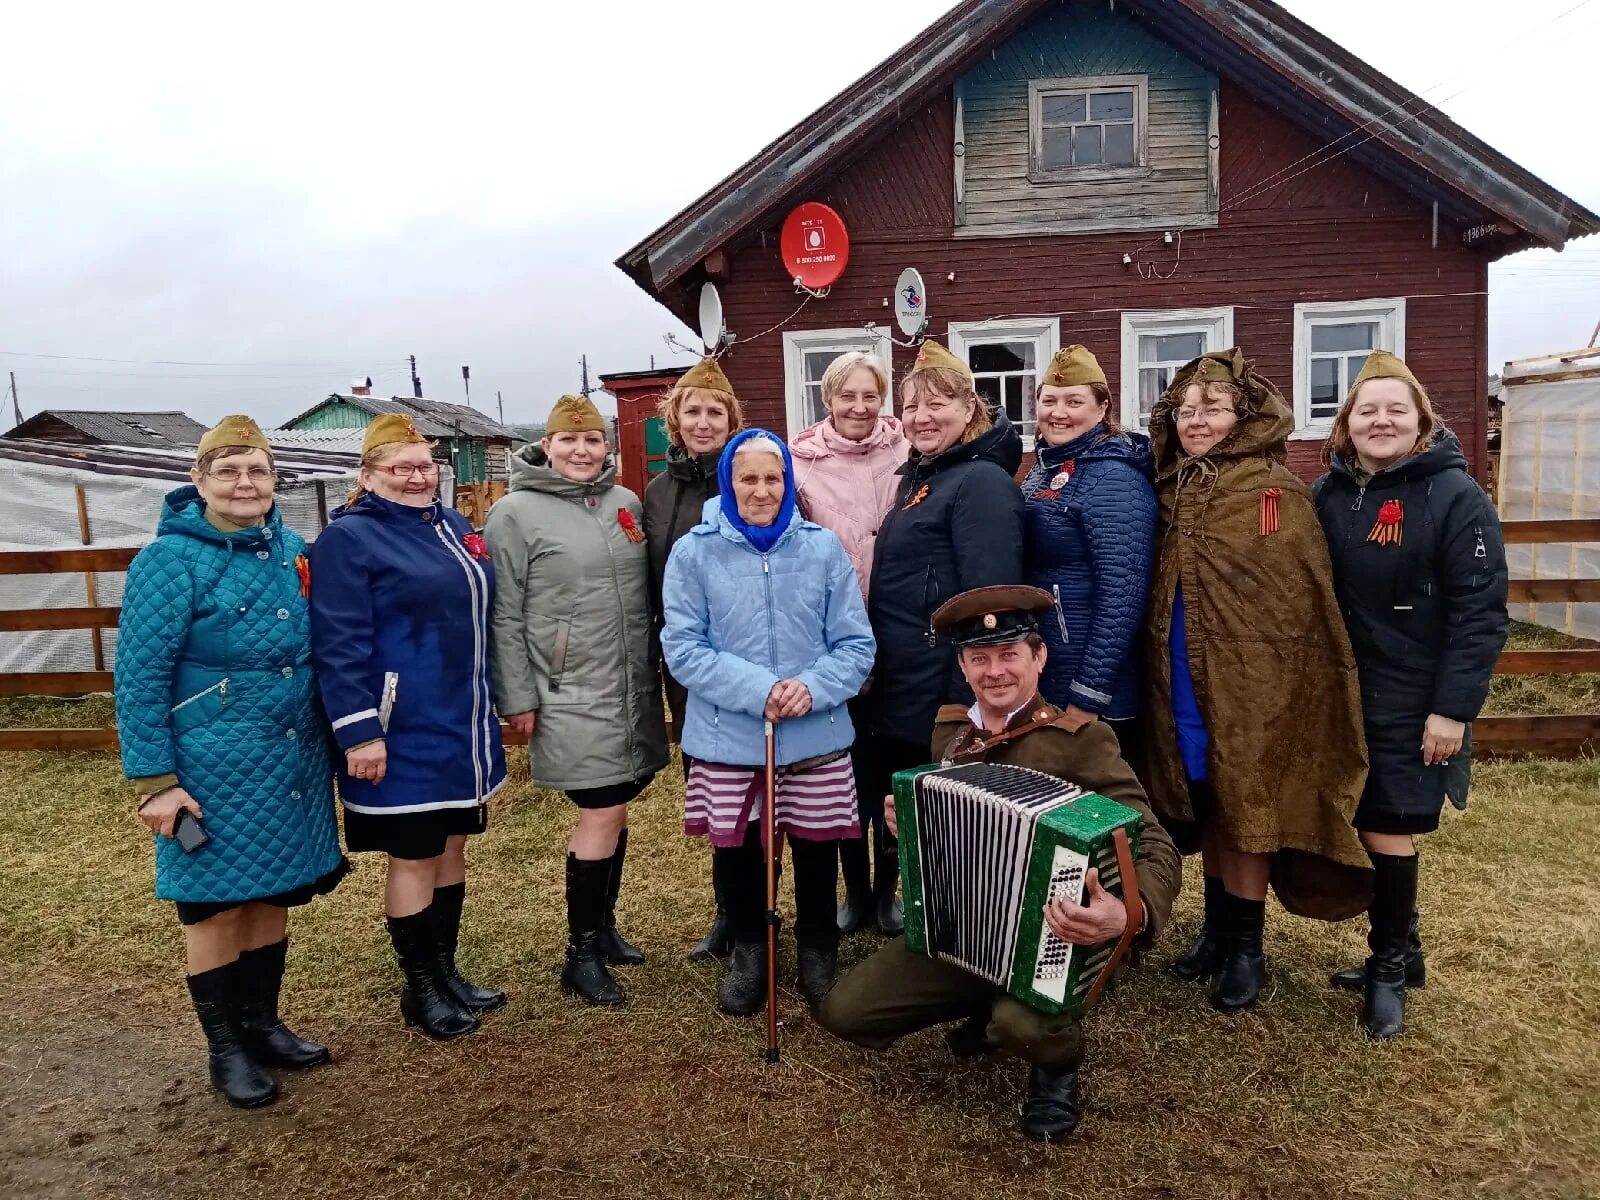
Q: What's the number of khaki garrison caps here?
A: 8